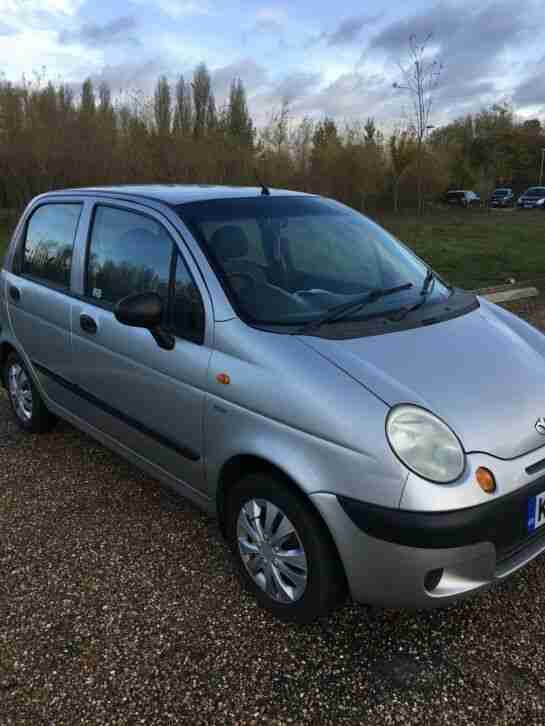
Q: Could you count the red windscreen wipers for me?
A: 0